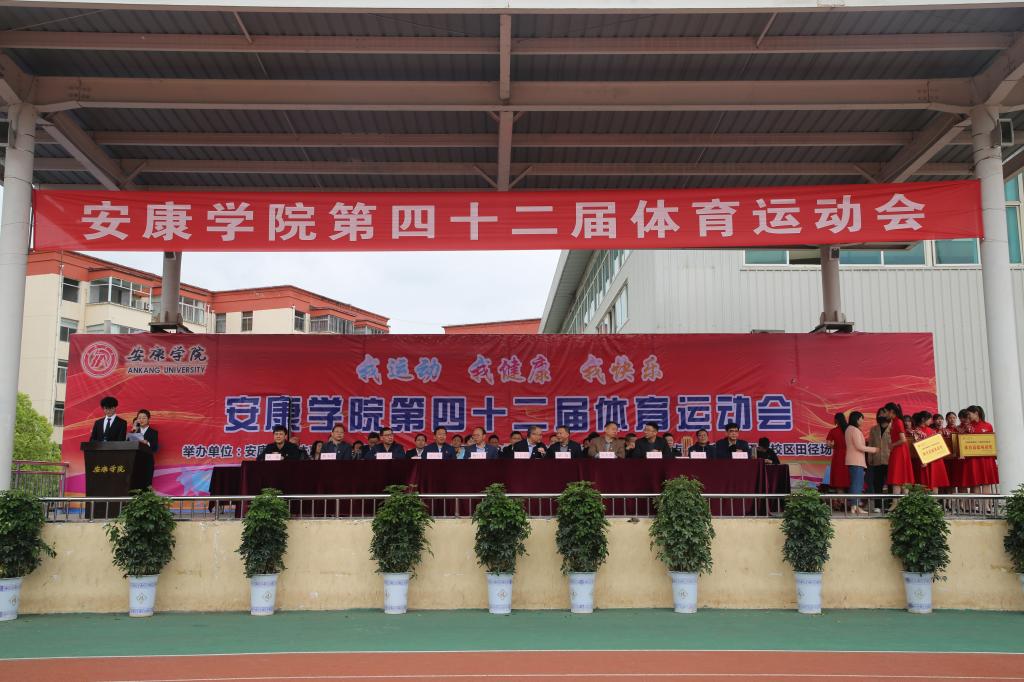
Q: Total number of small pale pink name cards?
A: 11